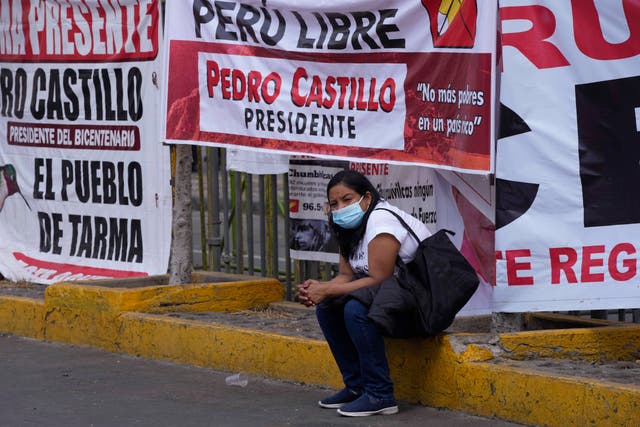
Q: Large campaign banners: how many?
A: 3